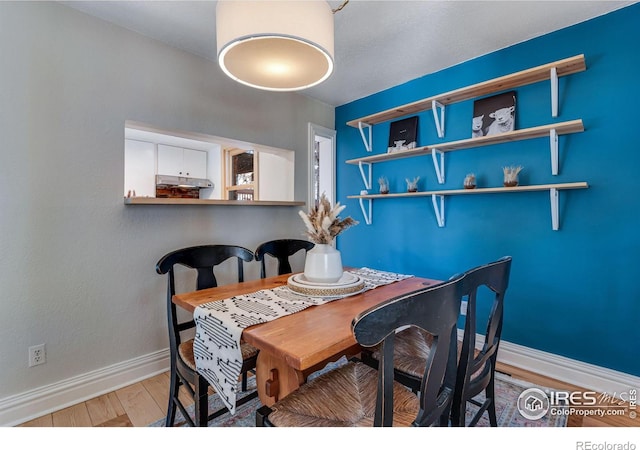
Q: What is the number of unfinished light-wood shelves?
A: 3